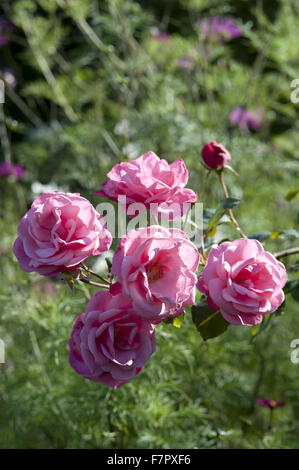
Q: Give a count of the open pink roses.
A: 5